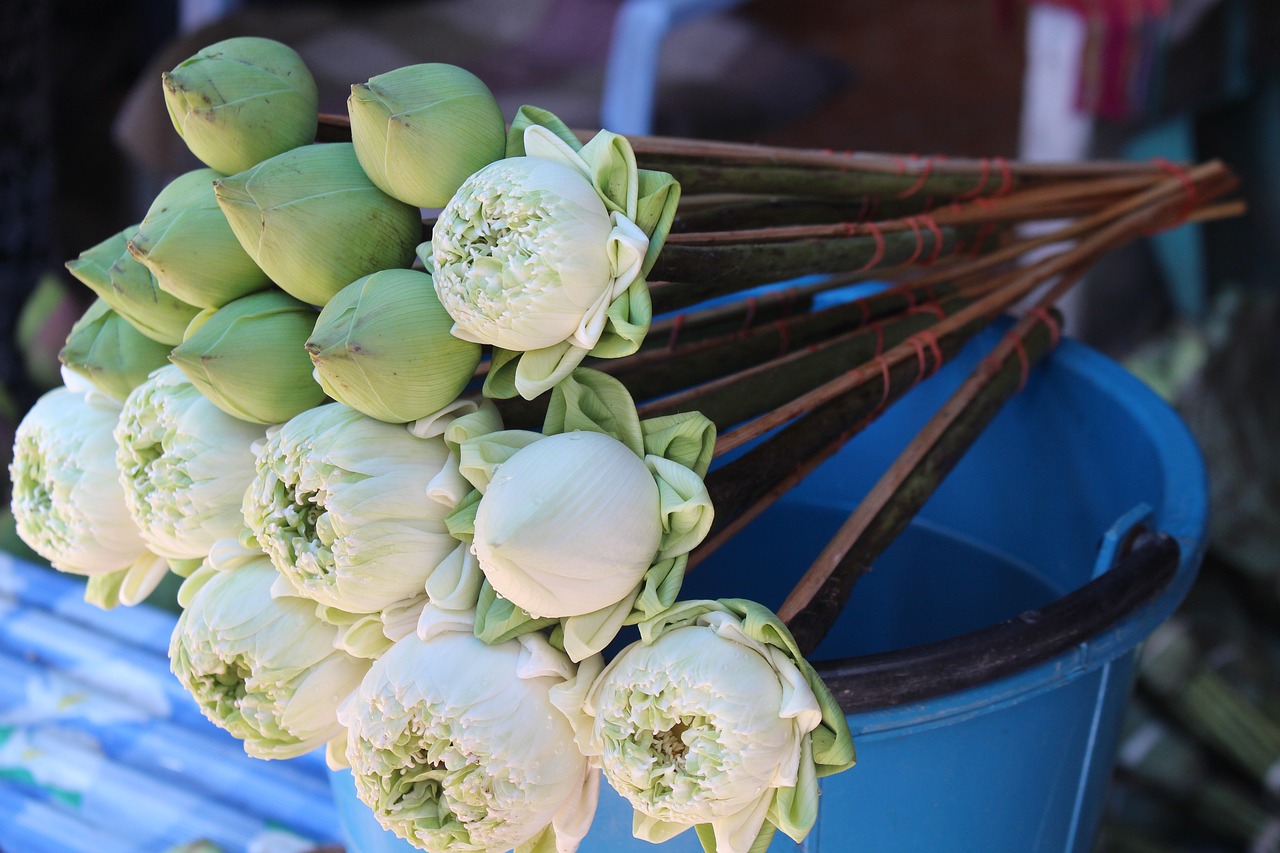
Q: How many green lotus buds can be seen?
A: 8